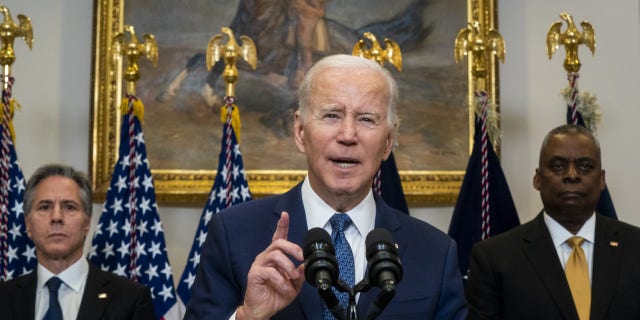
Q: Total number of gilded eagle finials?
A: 6